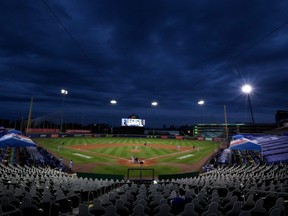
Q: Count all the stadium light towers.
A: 5